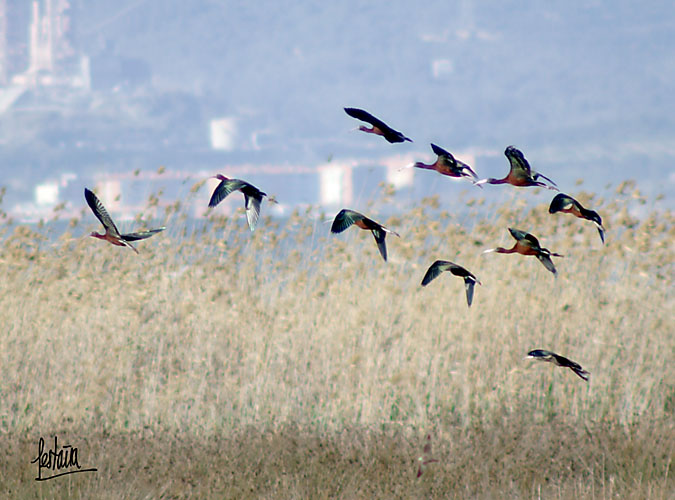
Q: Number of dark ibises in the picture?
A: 10